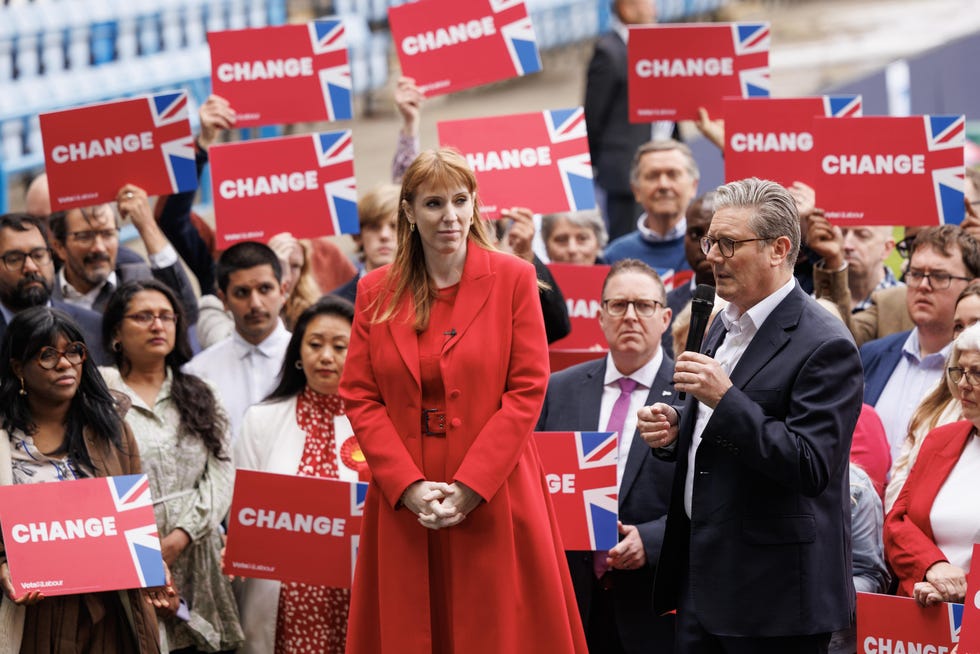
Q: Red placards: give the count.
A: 14